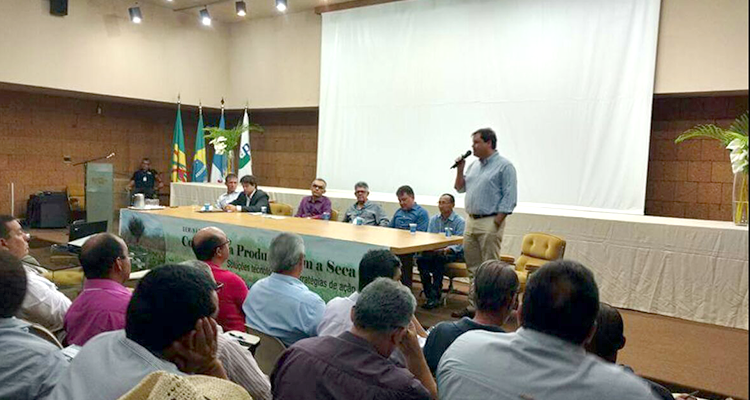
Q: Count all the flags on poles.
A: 4